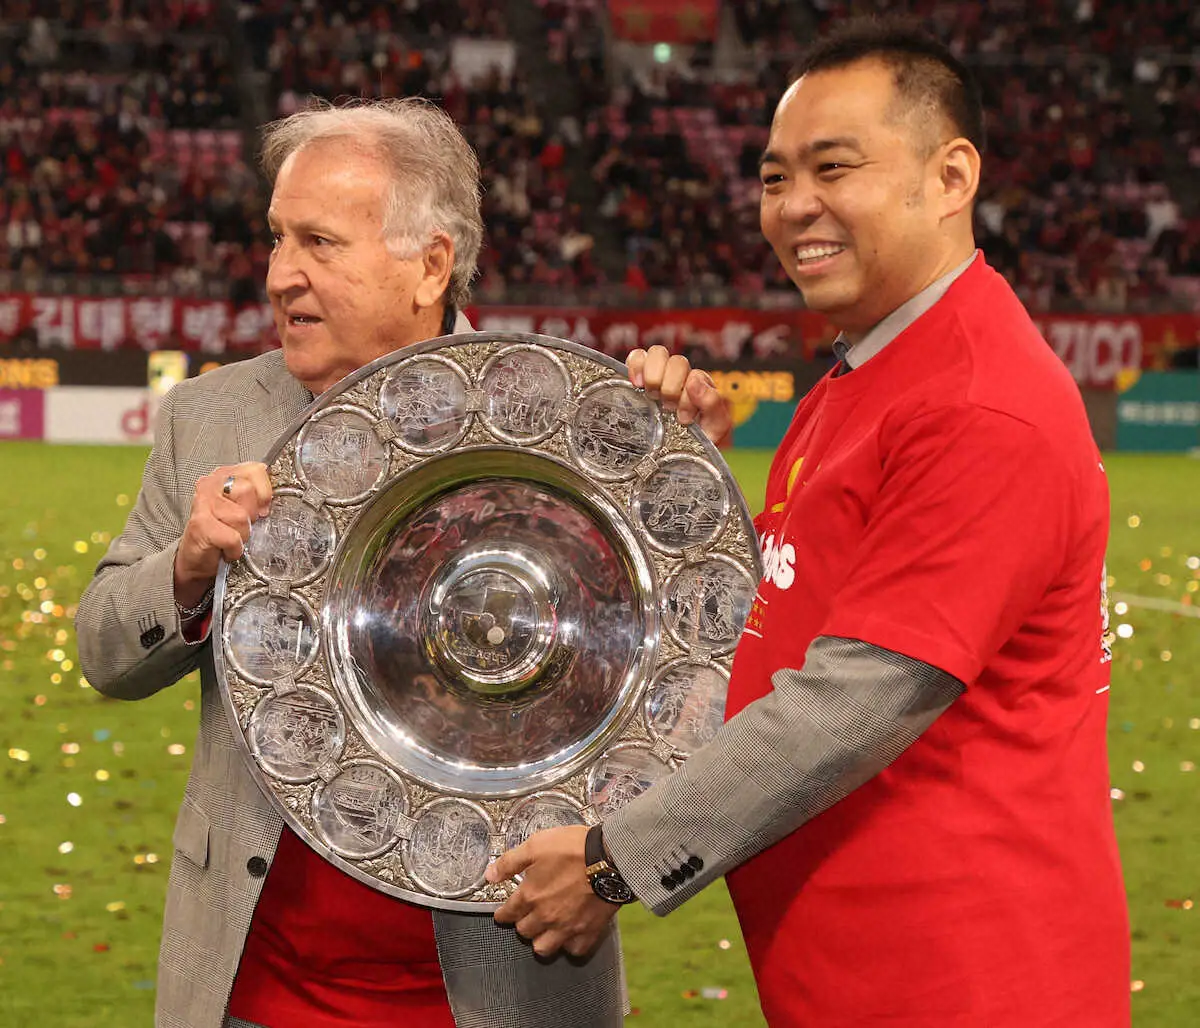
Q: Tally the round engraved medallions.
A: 14